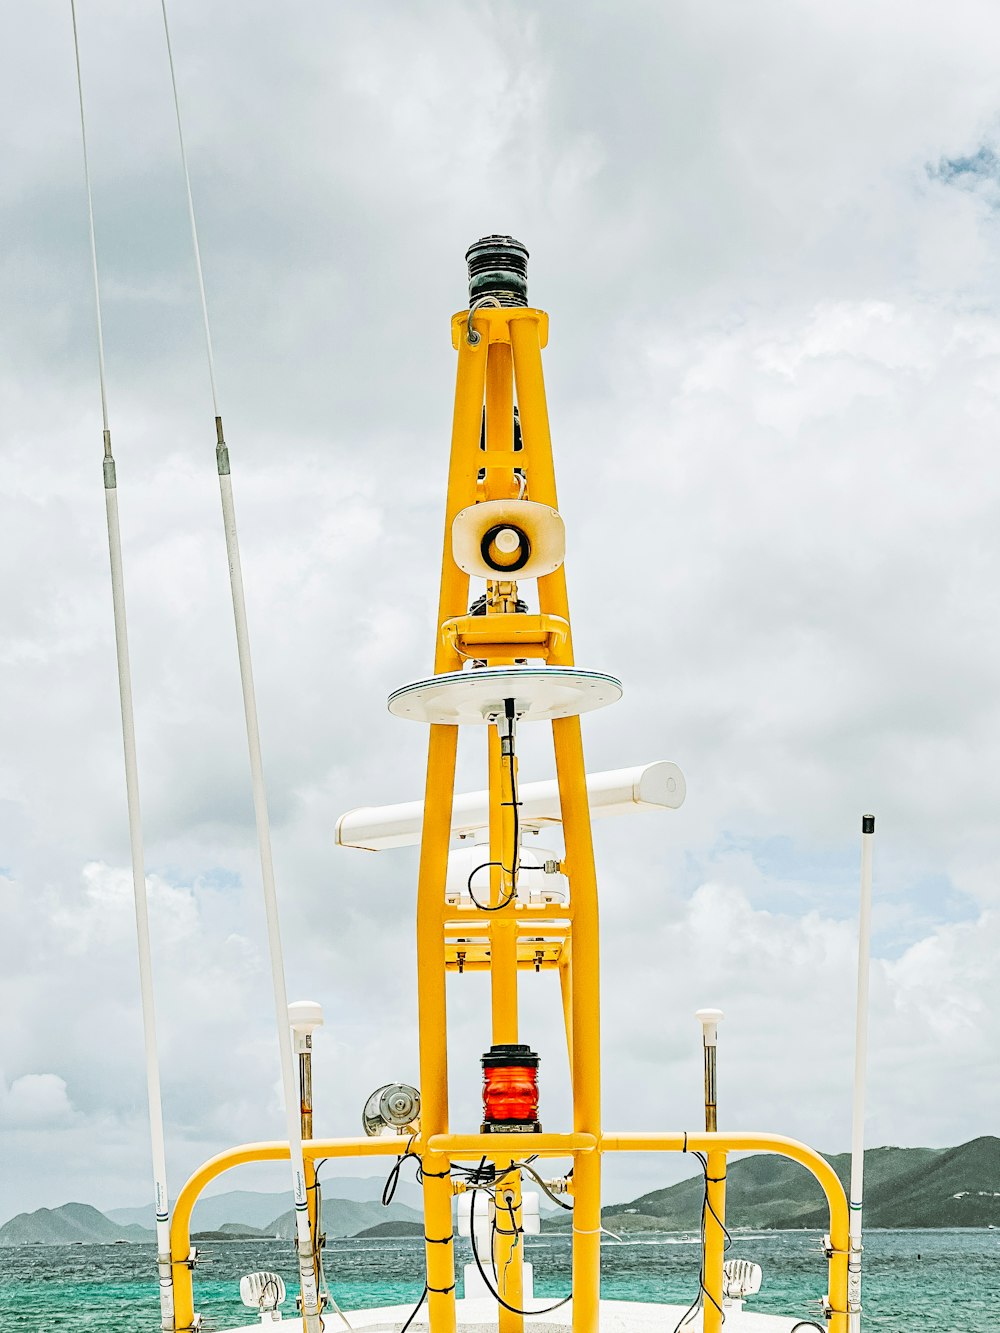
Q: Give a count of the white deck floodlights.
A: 2